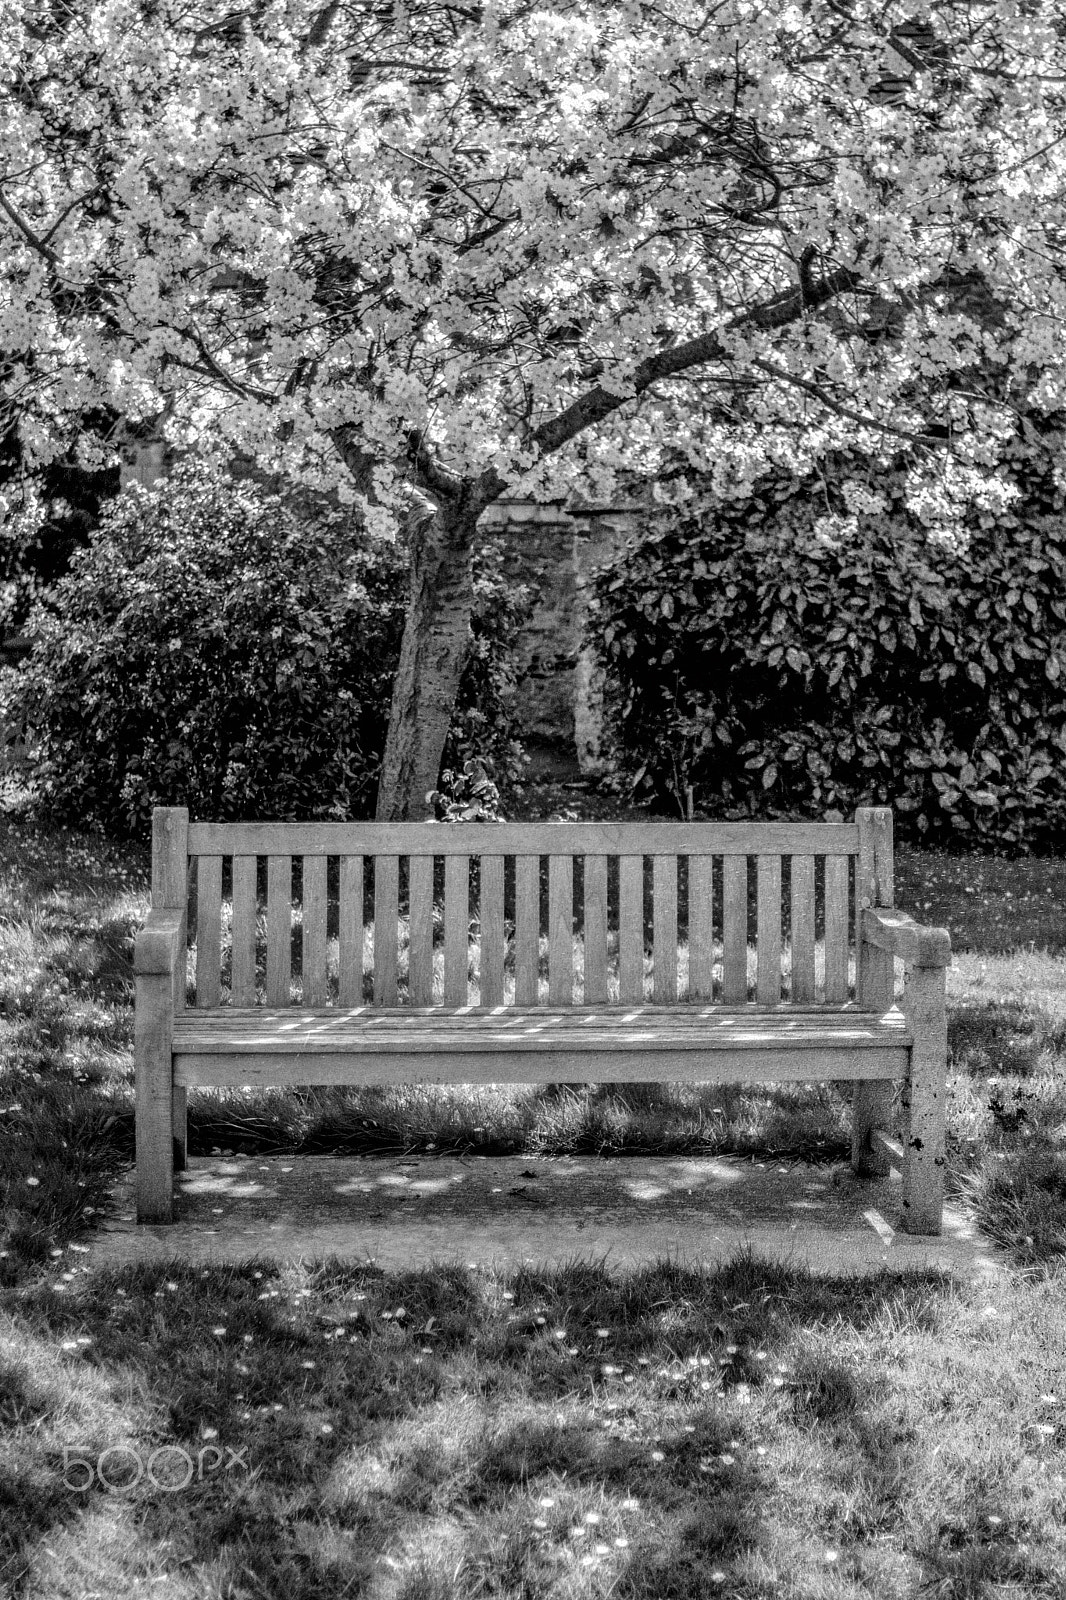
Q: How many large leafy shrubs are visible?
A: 2